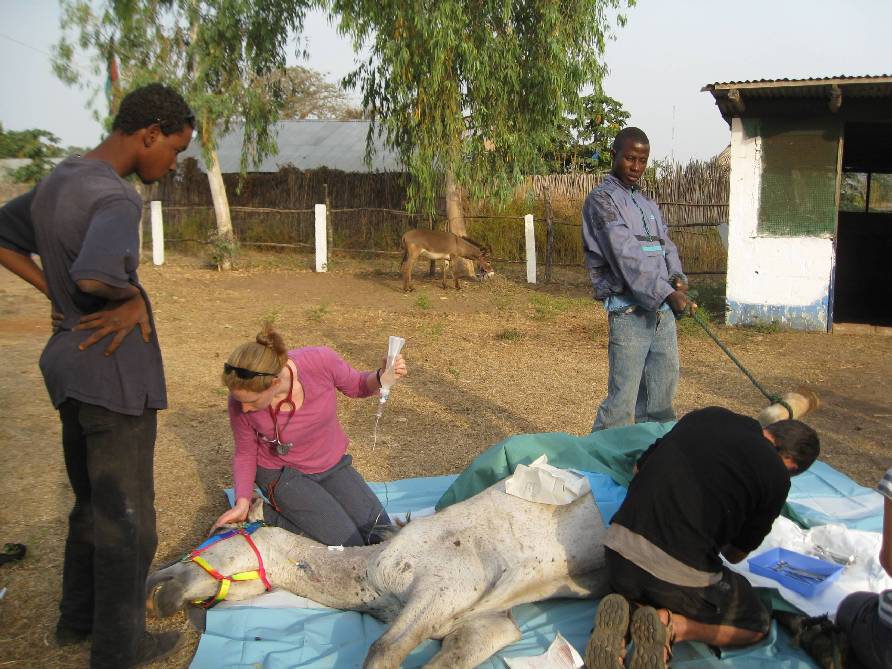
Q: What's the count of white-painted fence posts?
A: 3